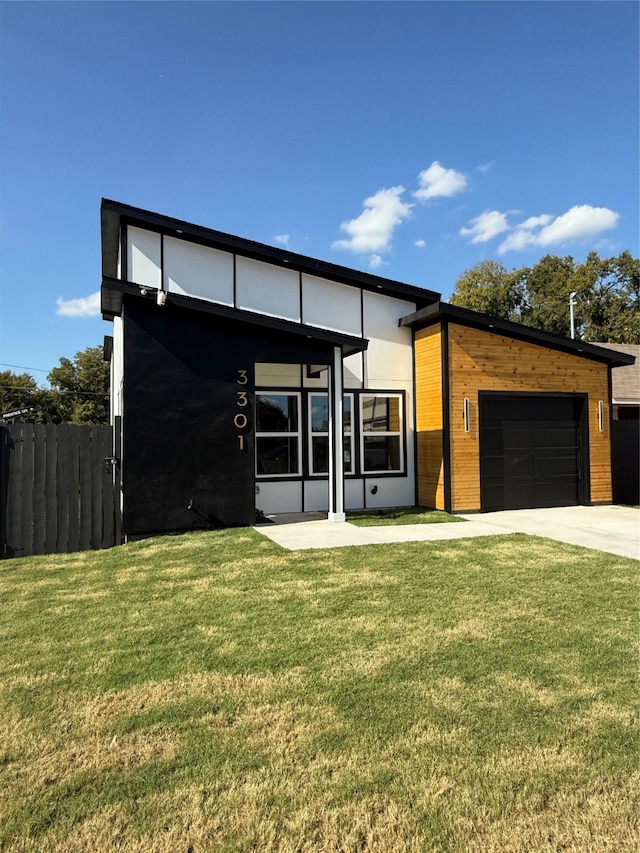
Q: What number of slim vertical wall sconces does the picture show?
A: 2